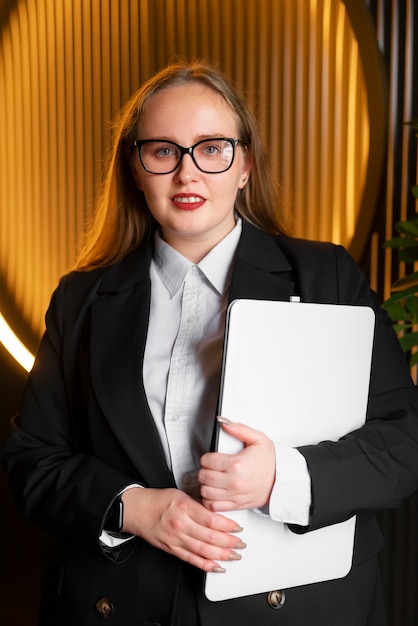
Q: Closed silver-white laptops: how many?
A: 1